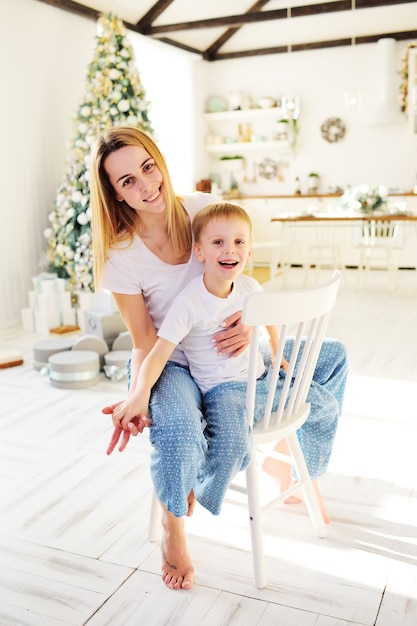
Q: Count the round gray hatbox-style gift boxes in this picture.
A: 5